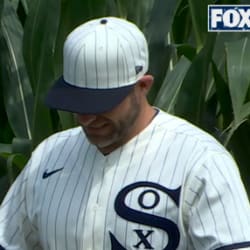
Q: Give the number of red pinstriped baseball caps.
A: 0